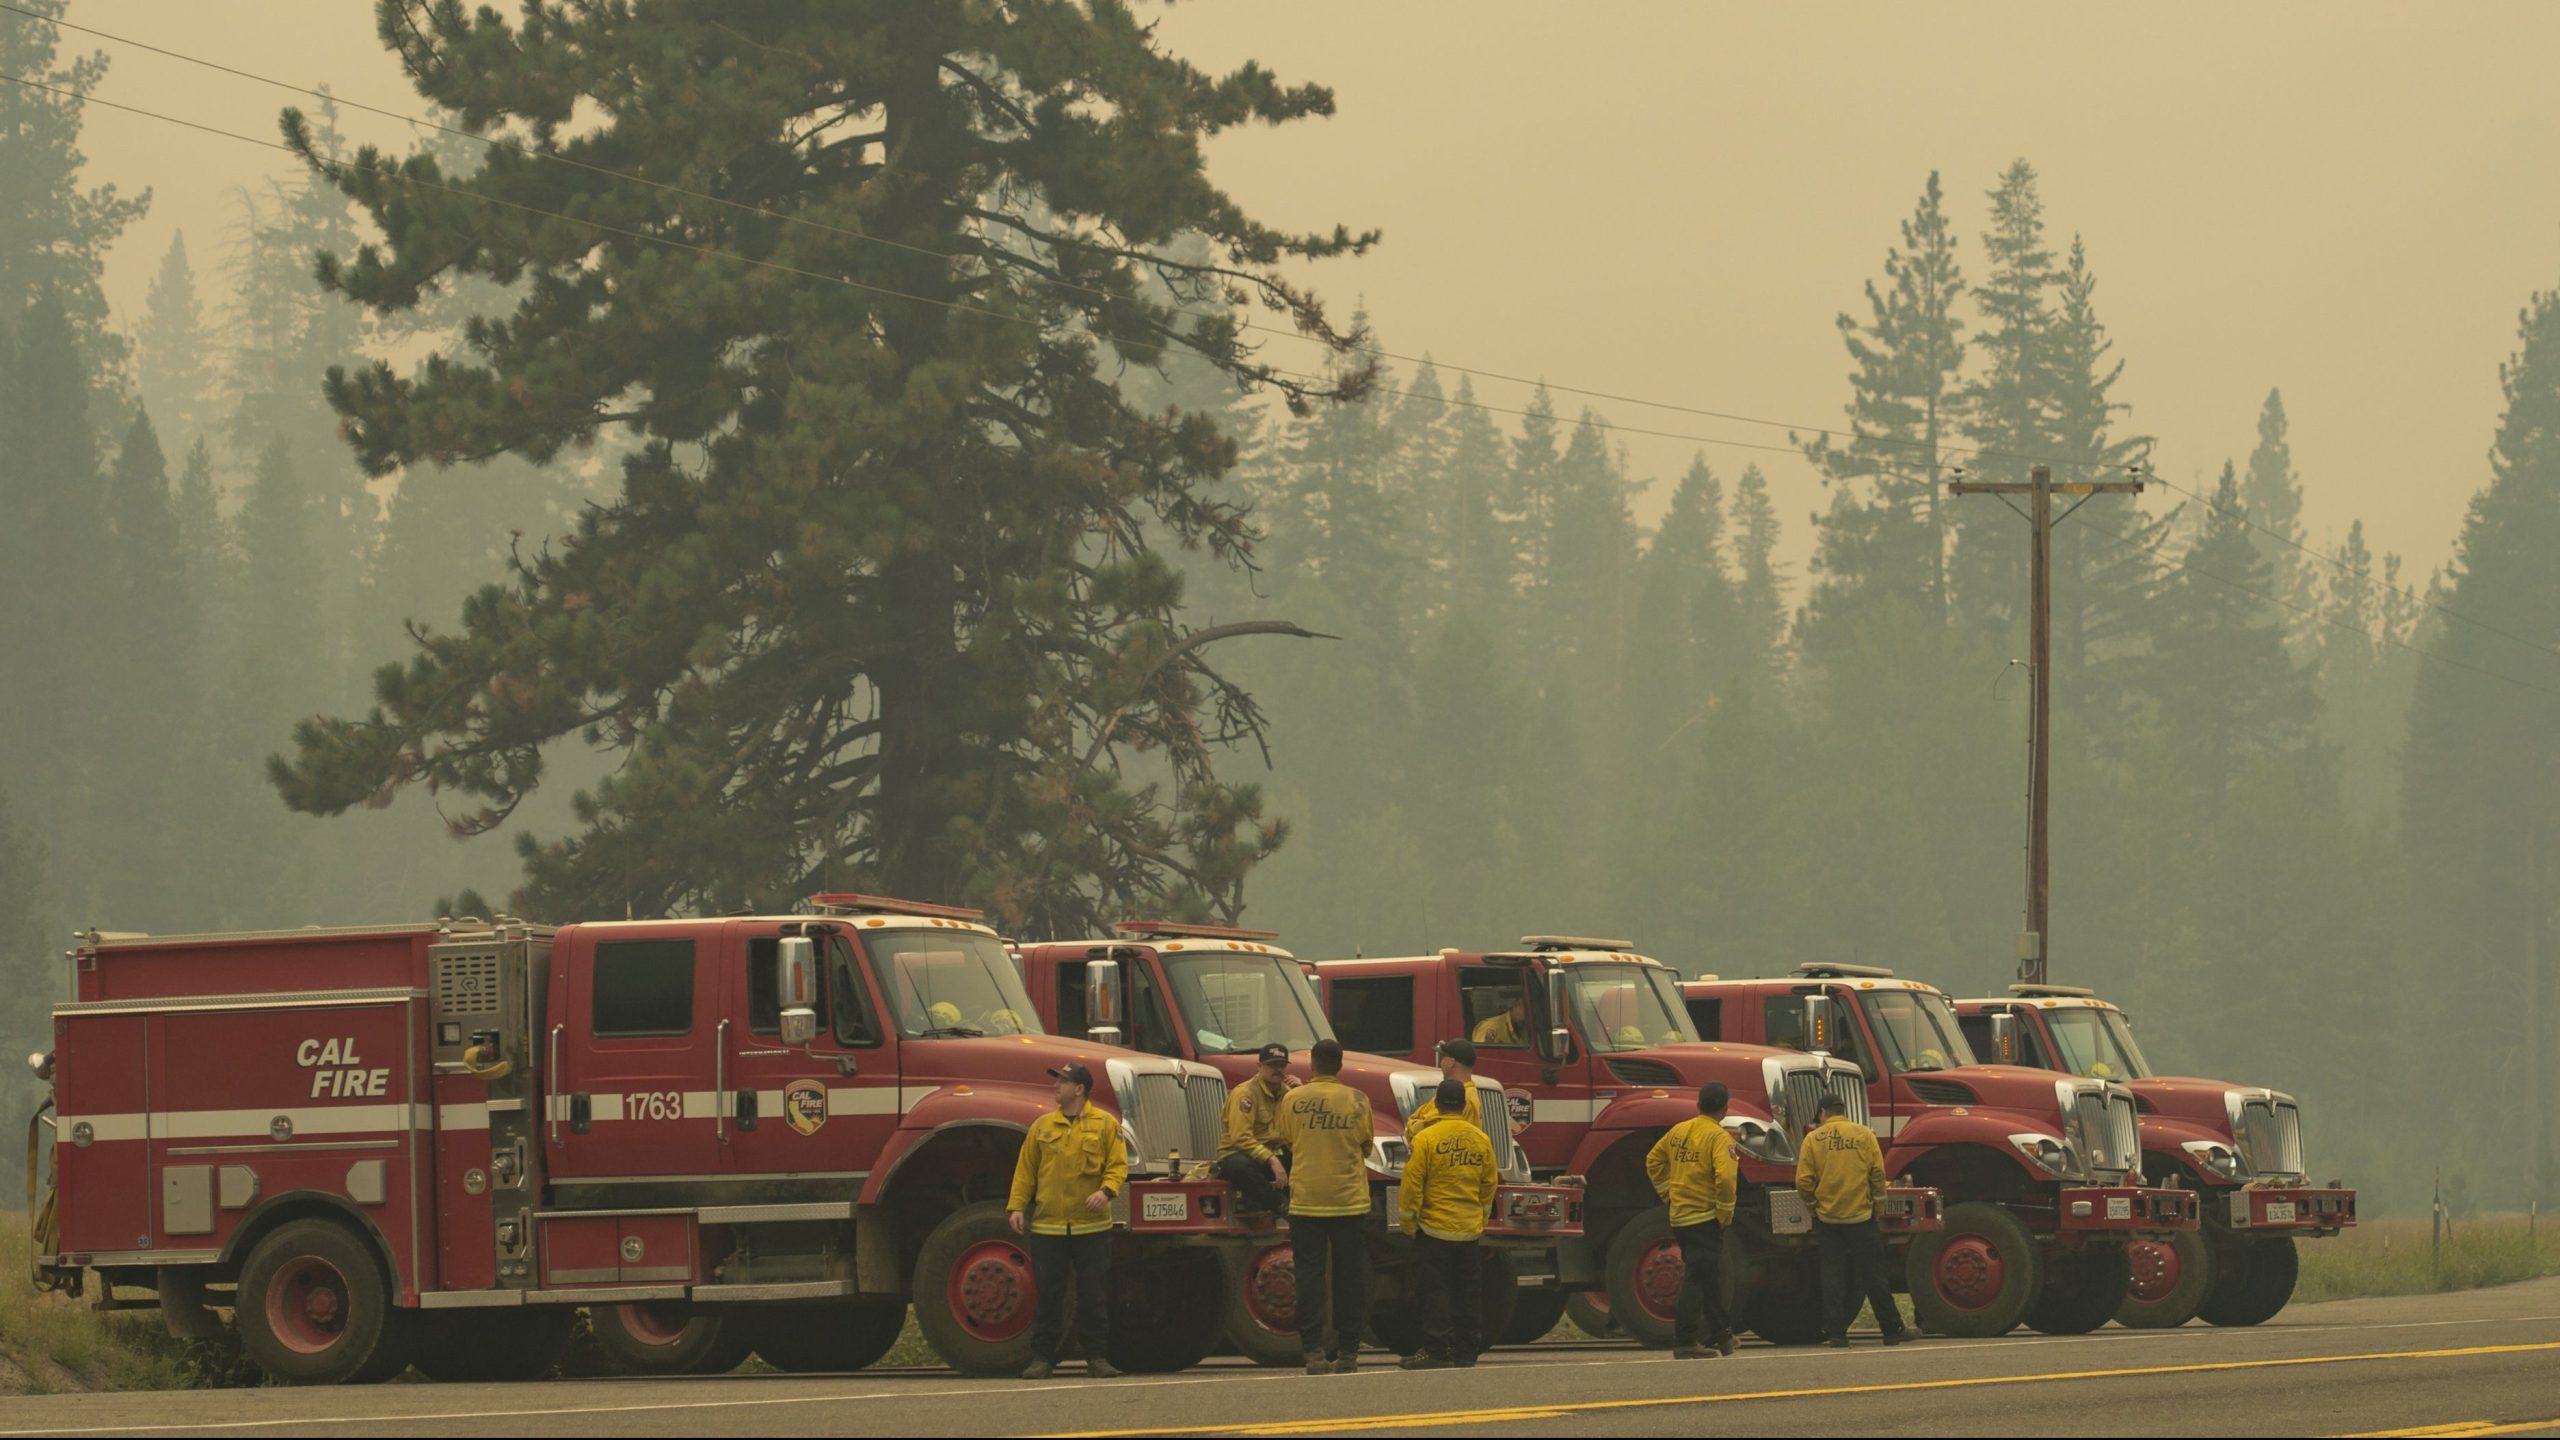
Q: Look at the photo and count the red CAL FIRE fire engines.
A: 5